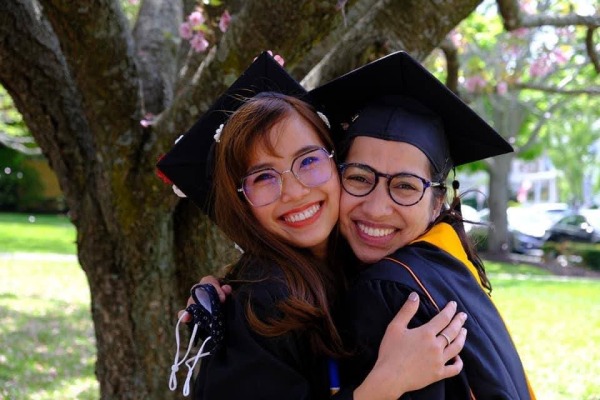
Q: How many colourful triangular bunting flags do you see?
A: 0